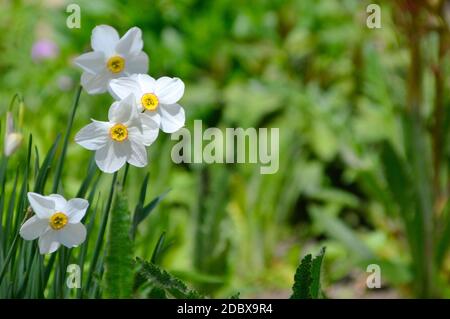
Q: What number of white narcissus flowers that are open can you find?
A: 4